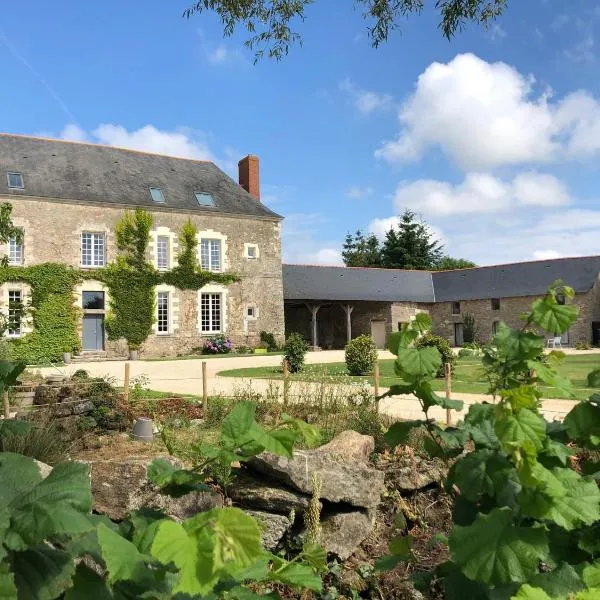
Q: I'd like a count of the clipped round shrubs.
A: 3